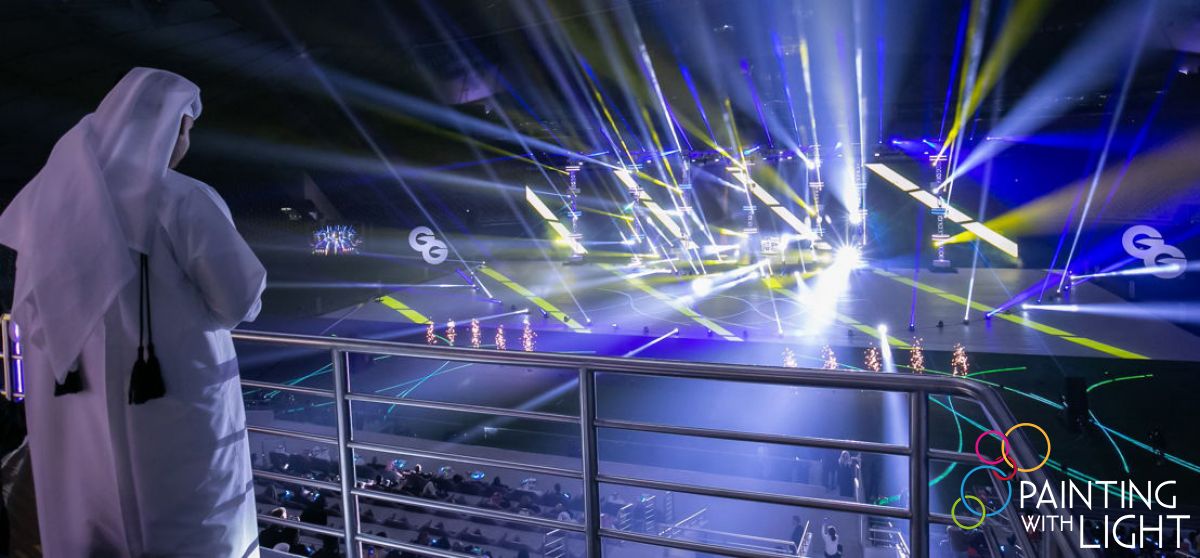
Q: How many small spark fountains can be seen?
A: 10